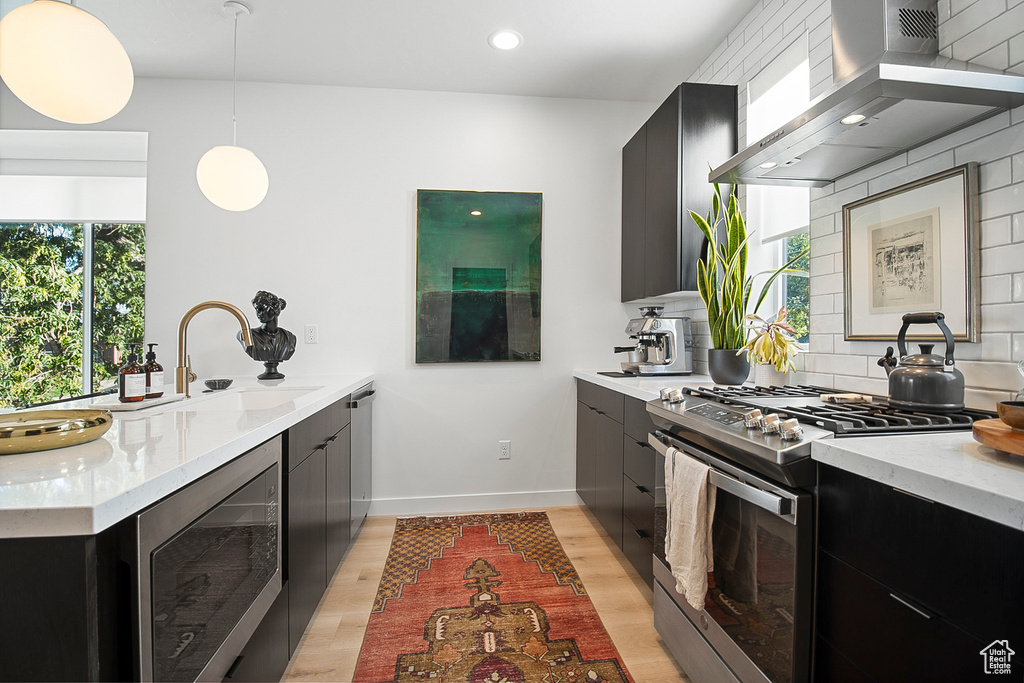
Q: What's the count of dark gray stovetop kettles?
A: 1